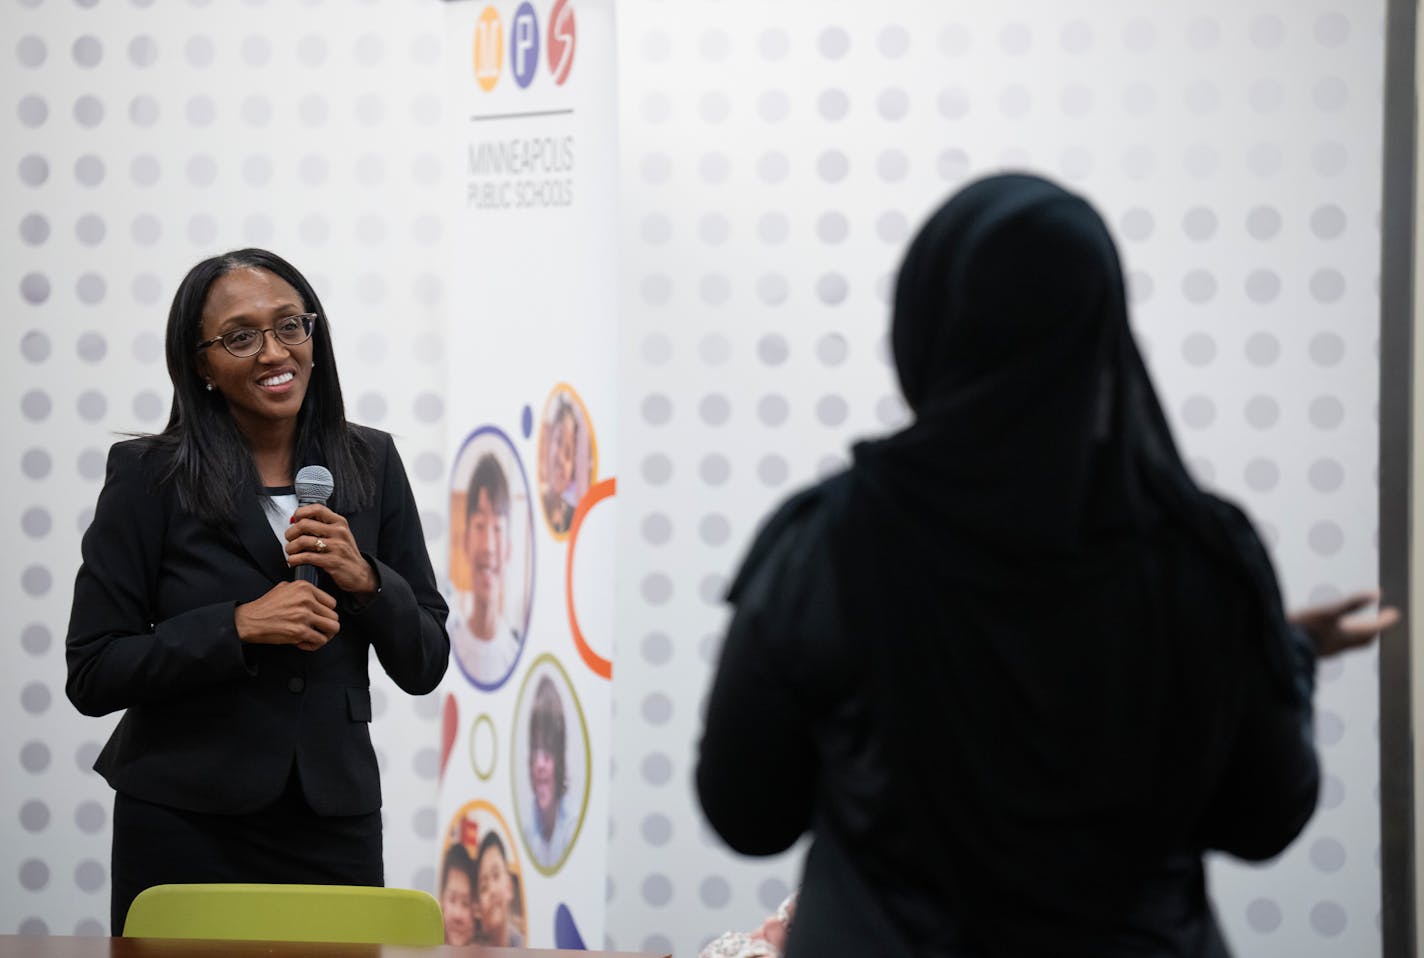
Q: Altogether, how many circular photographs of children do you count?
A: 4